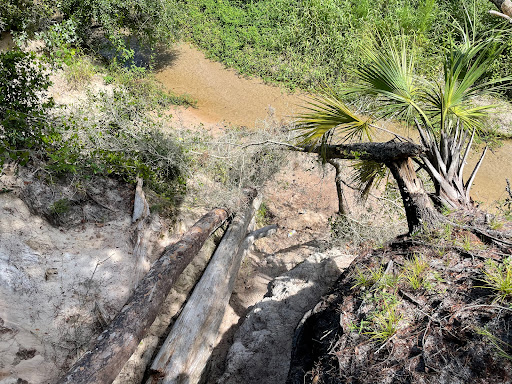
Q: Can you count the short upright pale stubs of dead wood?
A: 1